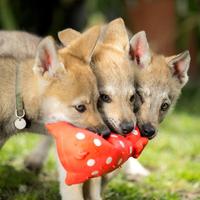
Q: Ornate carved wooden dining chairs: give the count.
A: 0